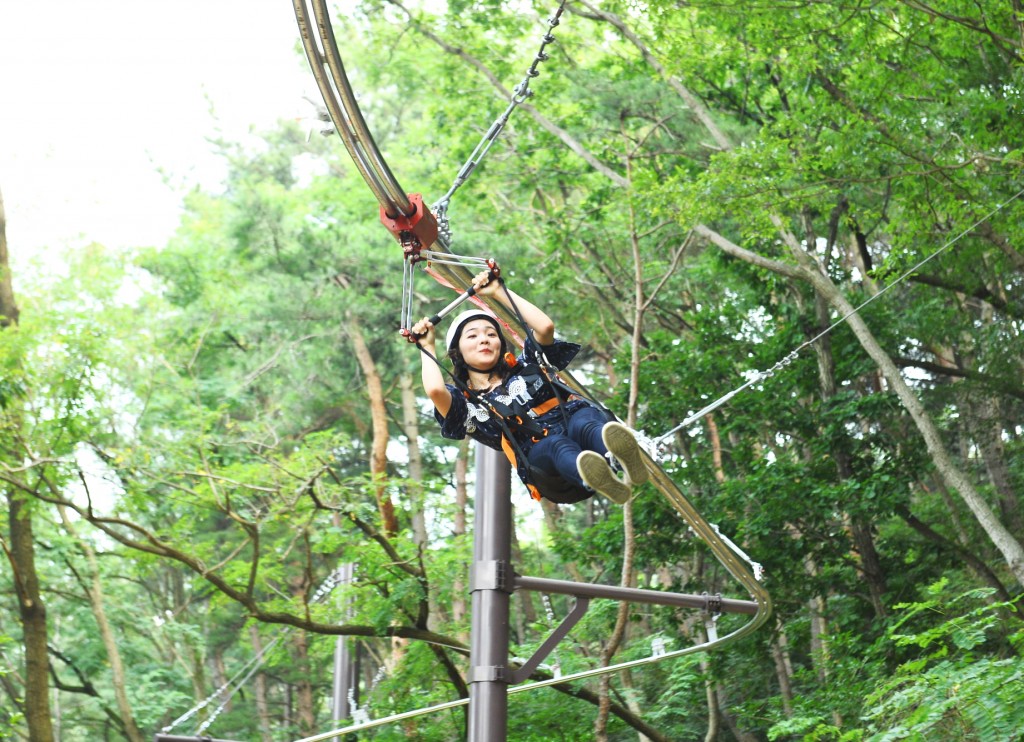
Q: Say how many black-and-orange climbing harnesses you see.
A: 1